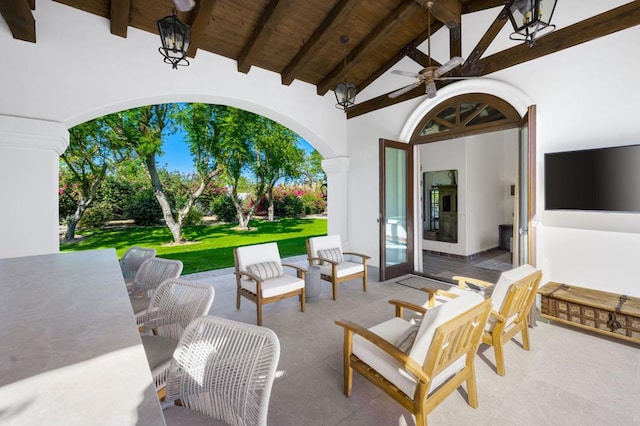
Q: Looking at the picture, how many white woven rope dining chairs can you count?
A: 4